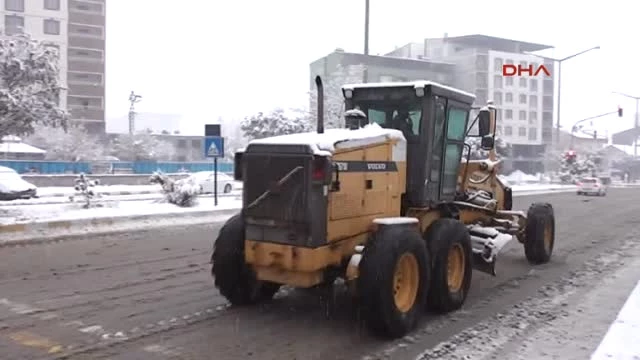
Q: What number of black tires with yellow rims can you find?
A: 3